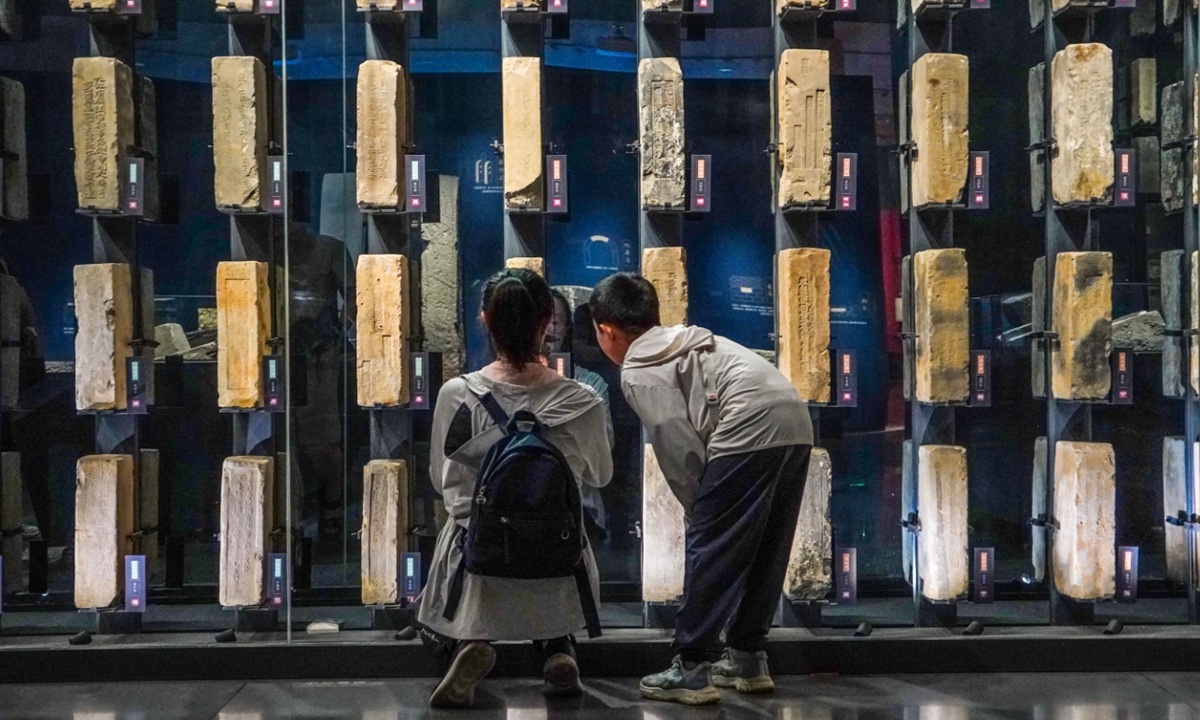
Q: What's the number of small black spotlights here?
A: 6